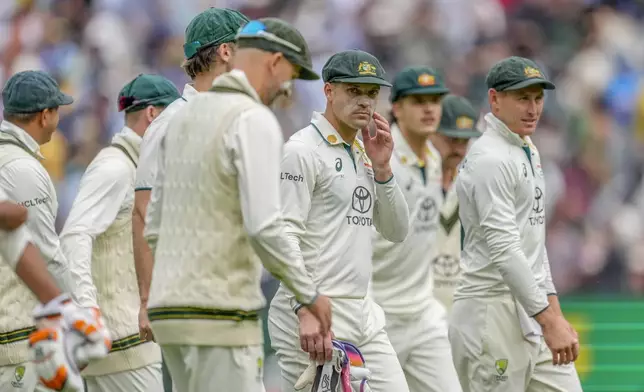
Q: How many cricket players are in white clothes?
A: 8